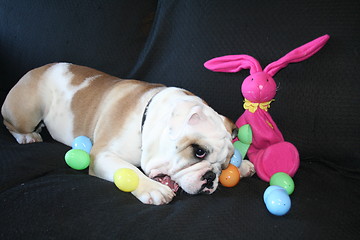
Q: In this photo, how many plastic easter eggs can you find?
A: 7